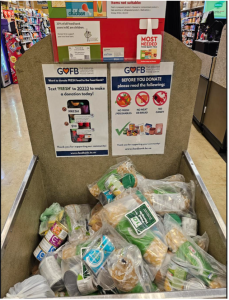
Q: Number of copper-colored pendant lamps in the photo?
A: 0